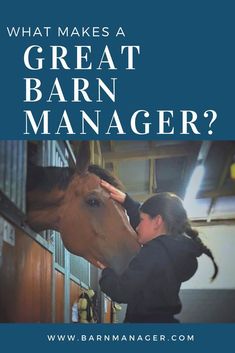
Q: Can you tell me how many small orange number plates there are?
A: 0